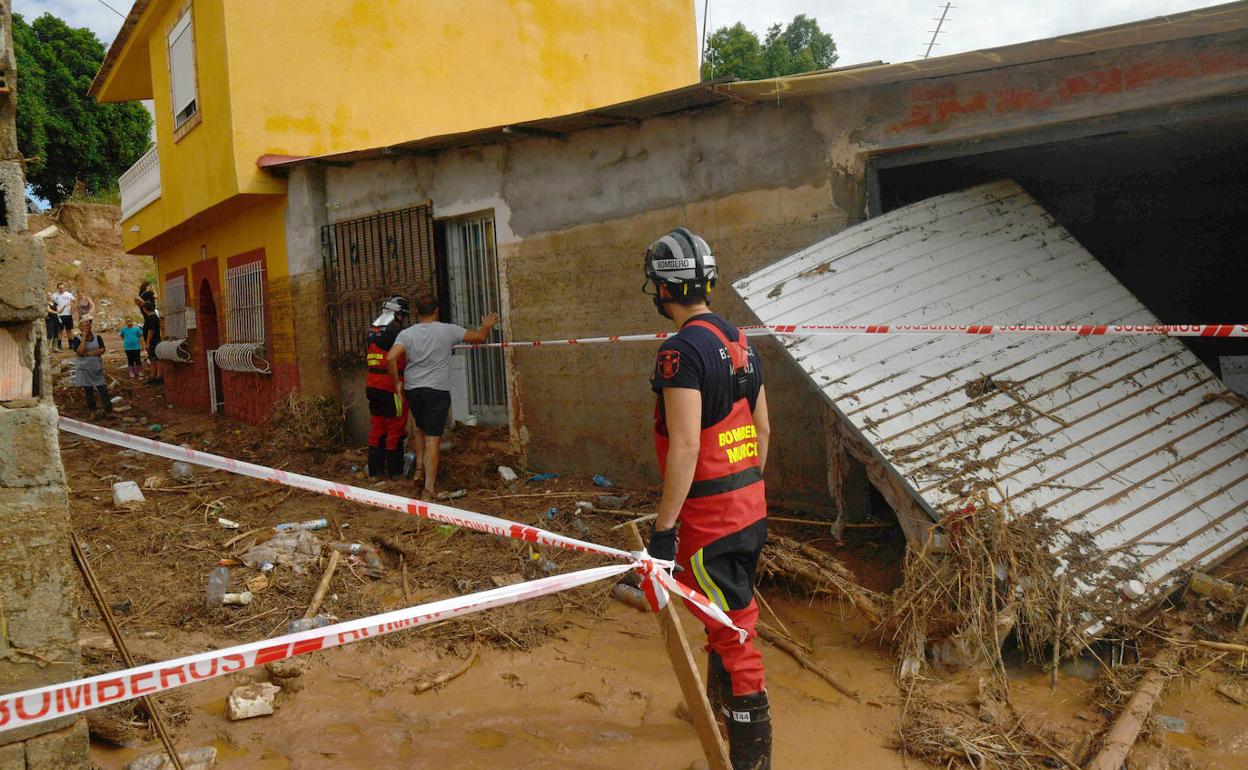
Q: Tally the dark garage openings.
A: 1